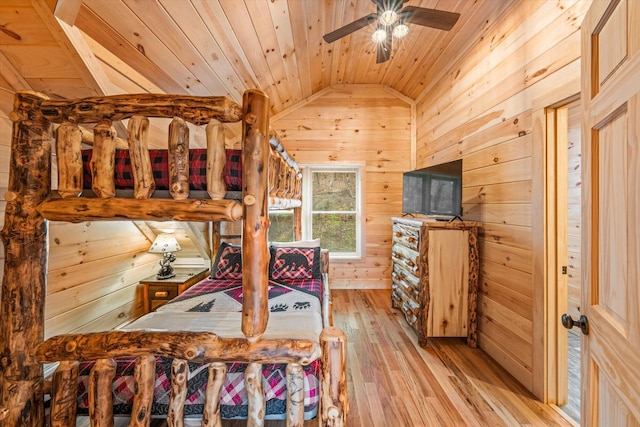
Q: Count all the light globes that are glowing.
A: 3